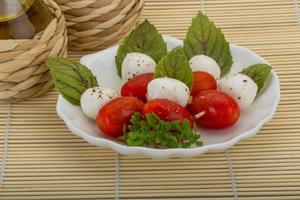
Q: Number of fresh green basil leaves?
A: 5